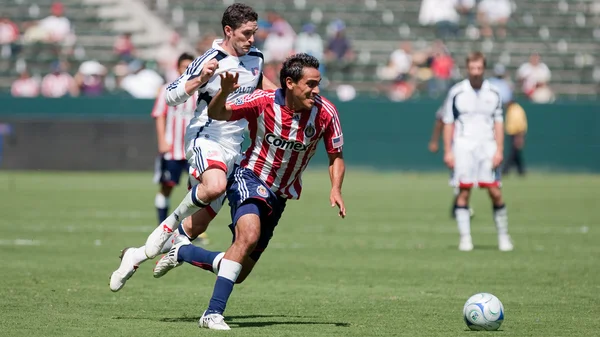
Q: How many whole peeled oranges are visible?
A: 0